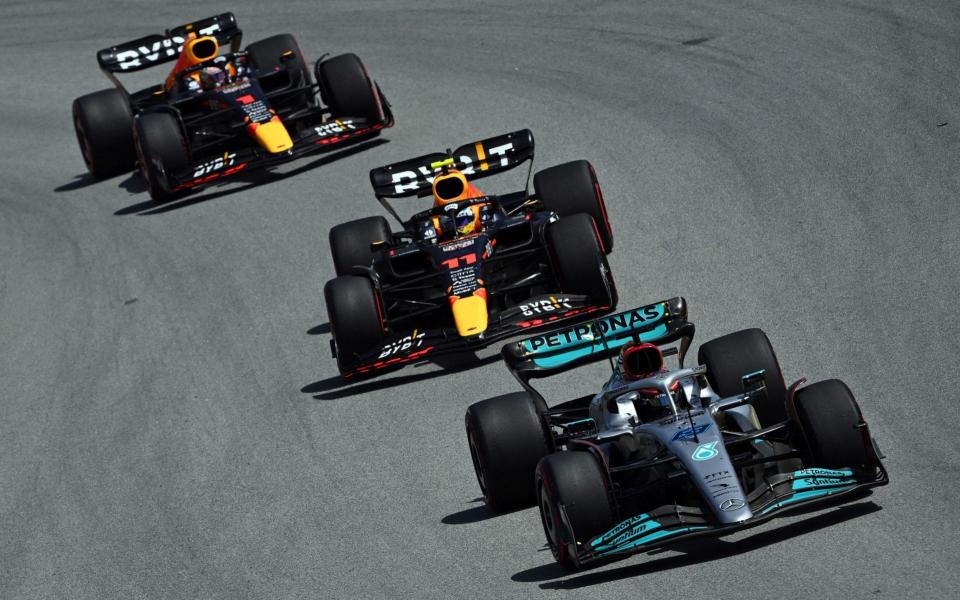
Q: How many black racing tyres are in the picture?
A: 12